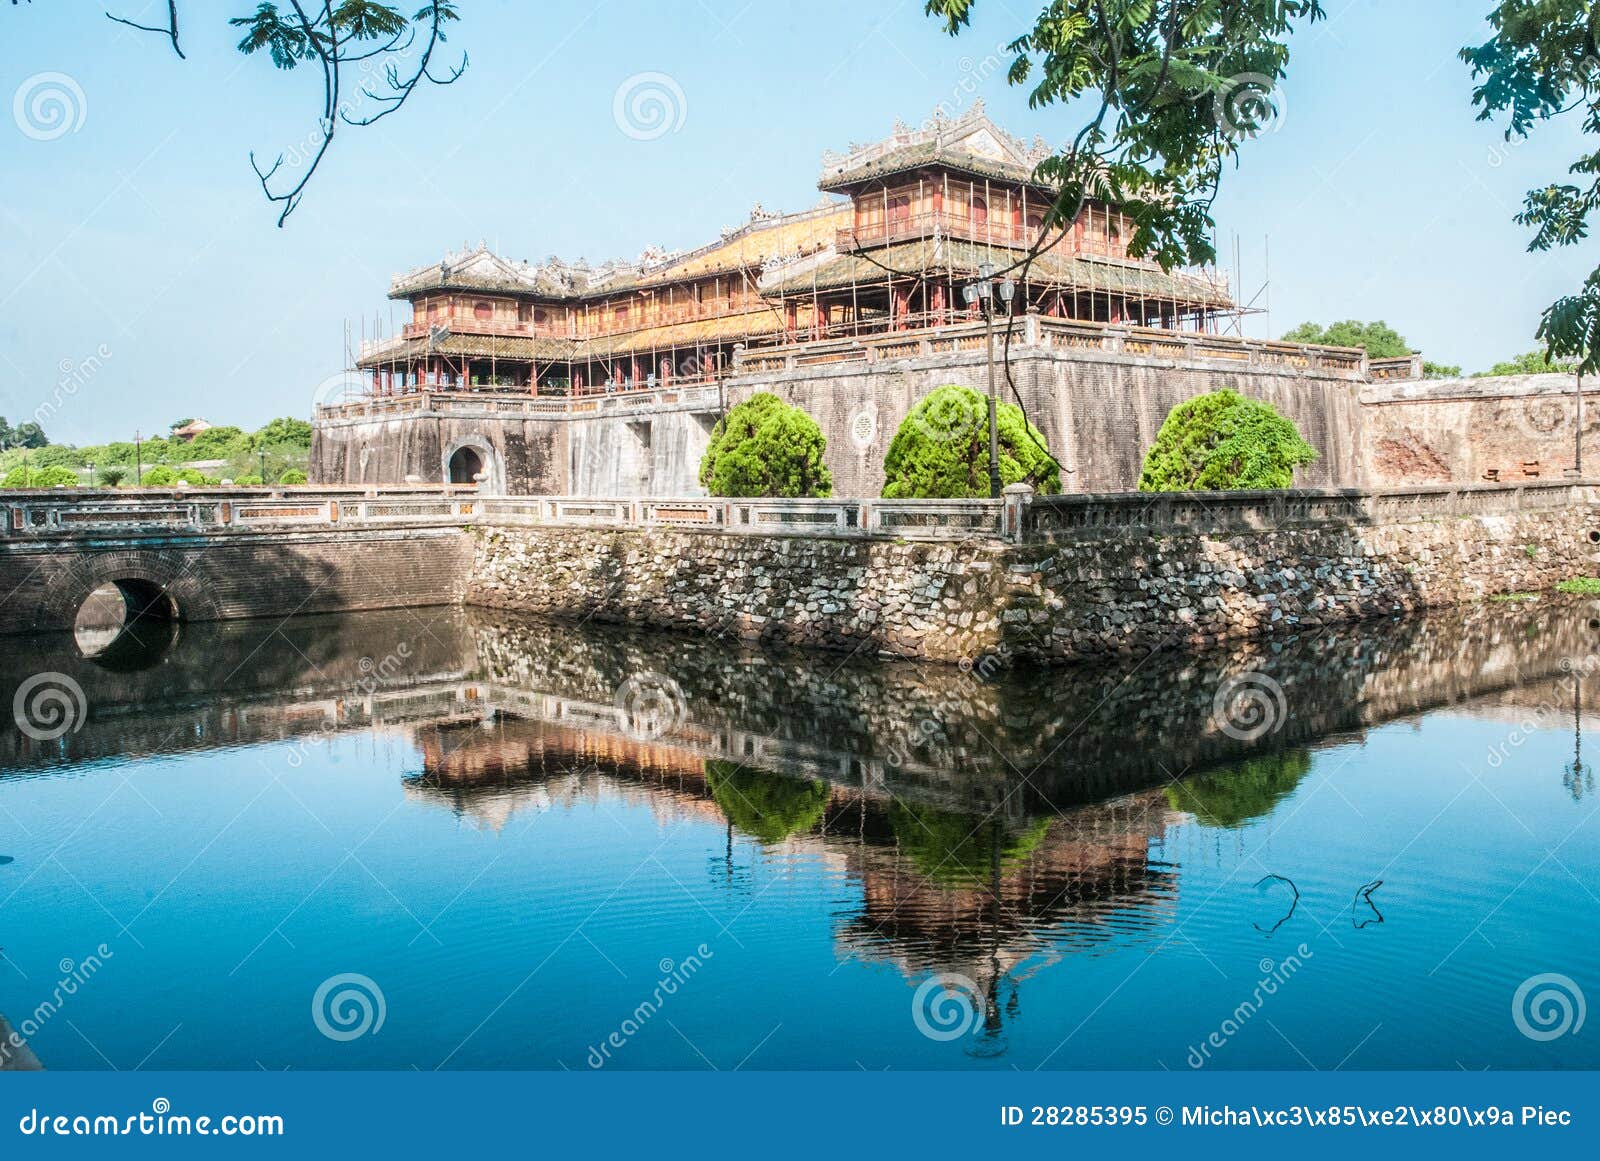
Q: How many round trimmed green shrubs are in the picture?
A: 3